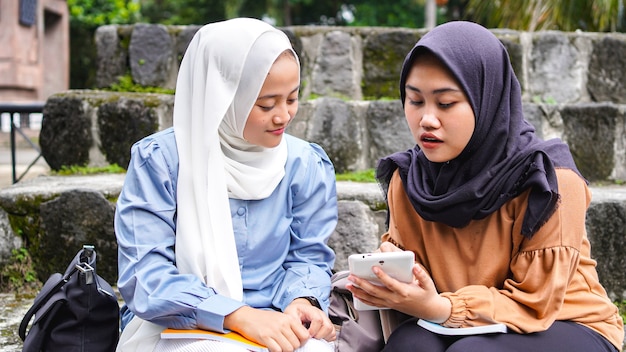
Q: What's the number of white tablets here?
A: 1